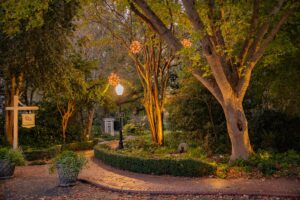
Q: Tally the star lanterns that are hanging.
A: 3